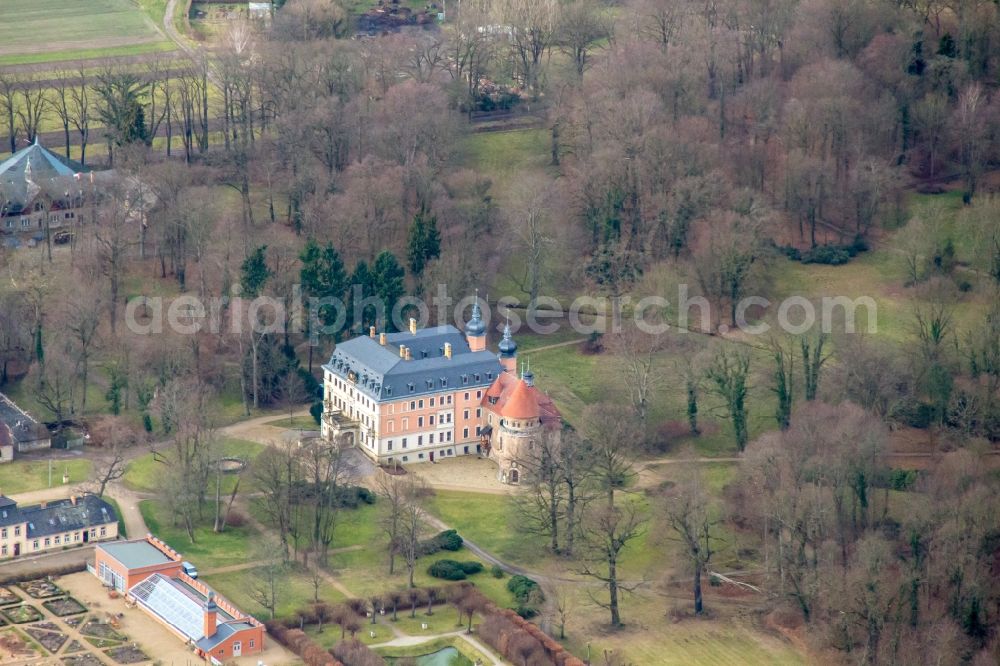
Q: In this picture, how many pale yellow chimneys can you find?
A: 6